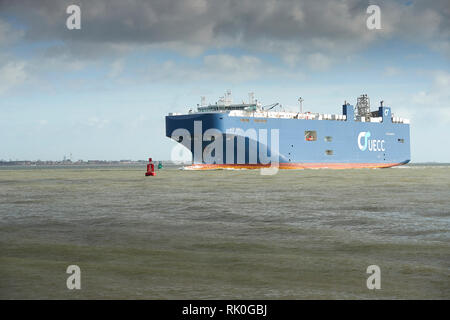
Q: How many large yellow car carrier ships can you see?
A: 0